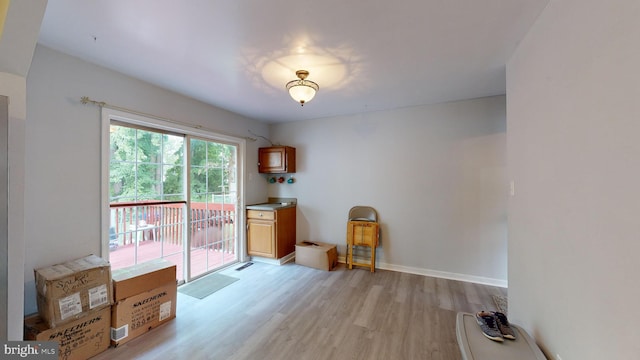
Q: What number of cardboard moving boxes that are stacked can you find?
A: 4